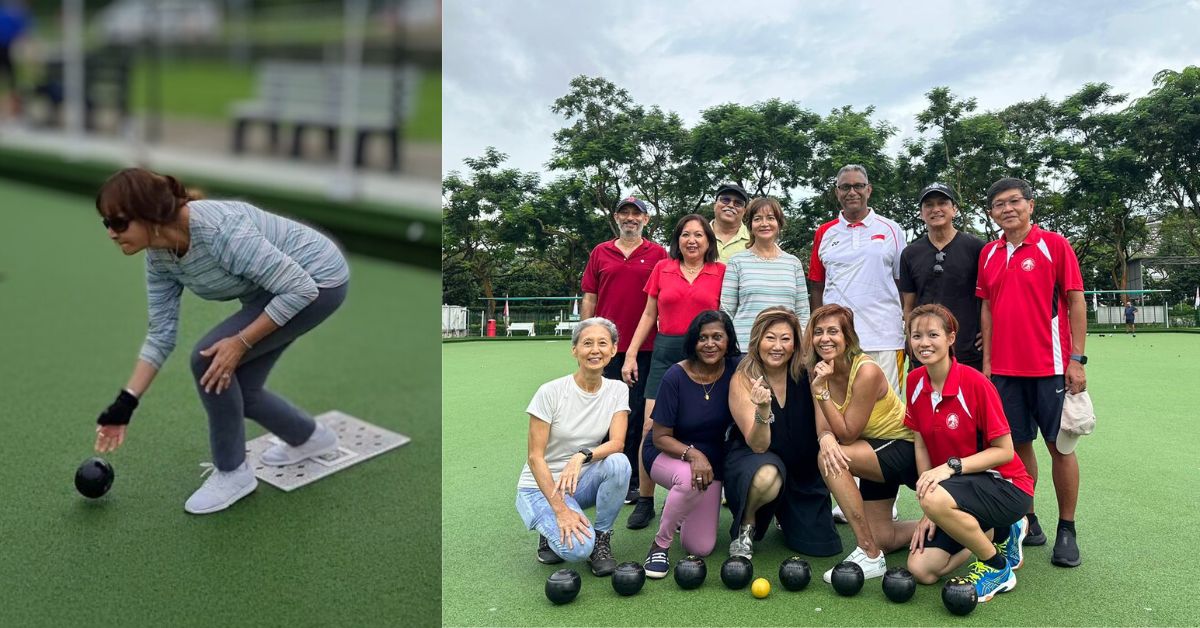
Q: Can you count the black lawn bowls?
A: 9